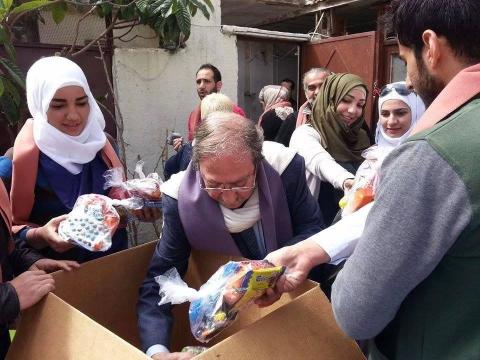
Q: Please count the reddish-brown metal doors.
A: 1